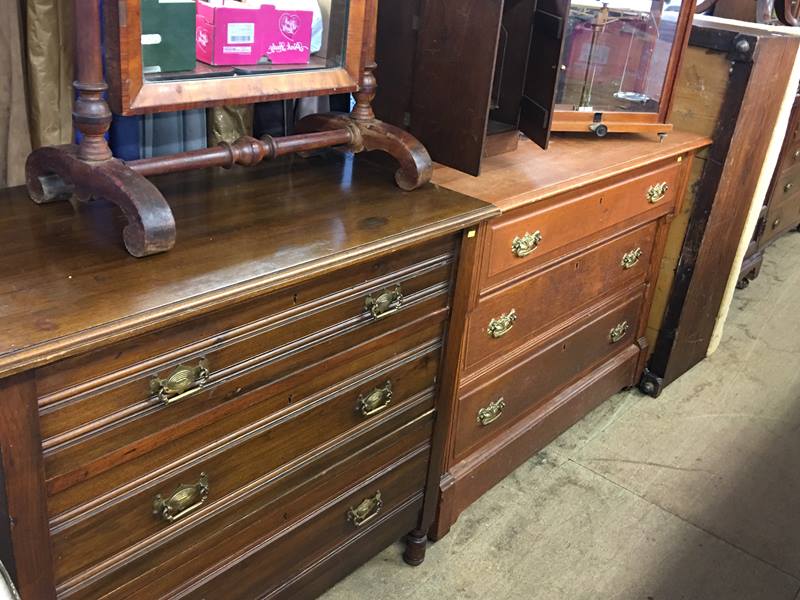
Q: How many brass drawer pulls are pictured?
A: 11